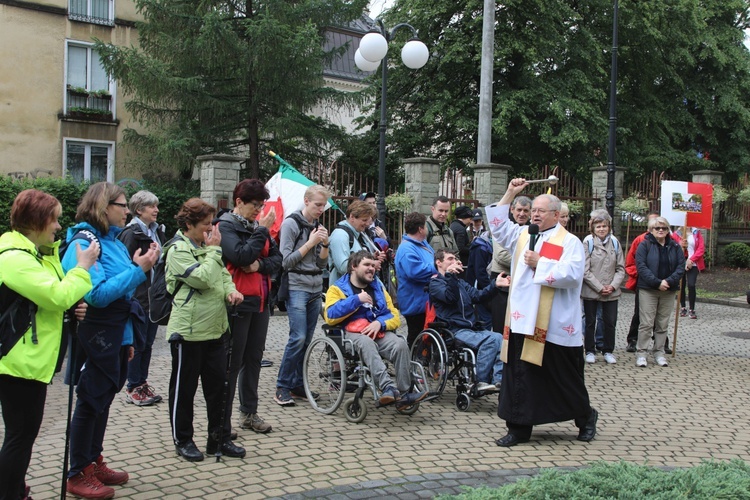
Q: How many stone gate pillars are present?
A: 5